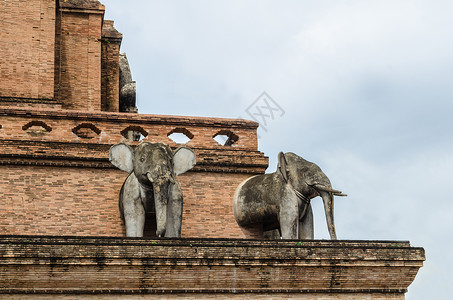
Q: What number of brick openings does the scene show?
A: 5